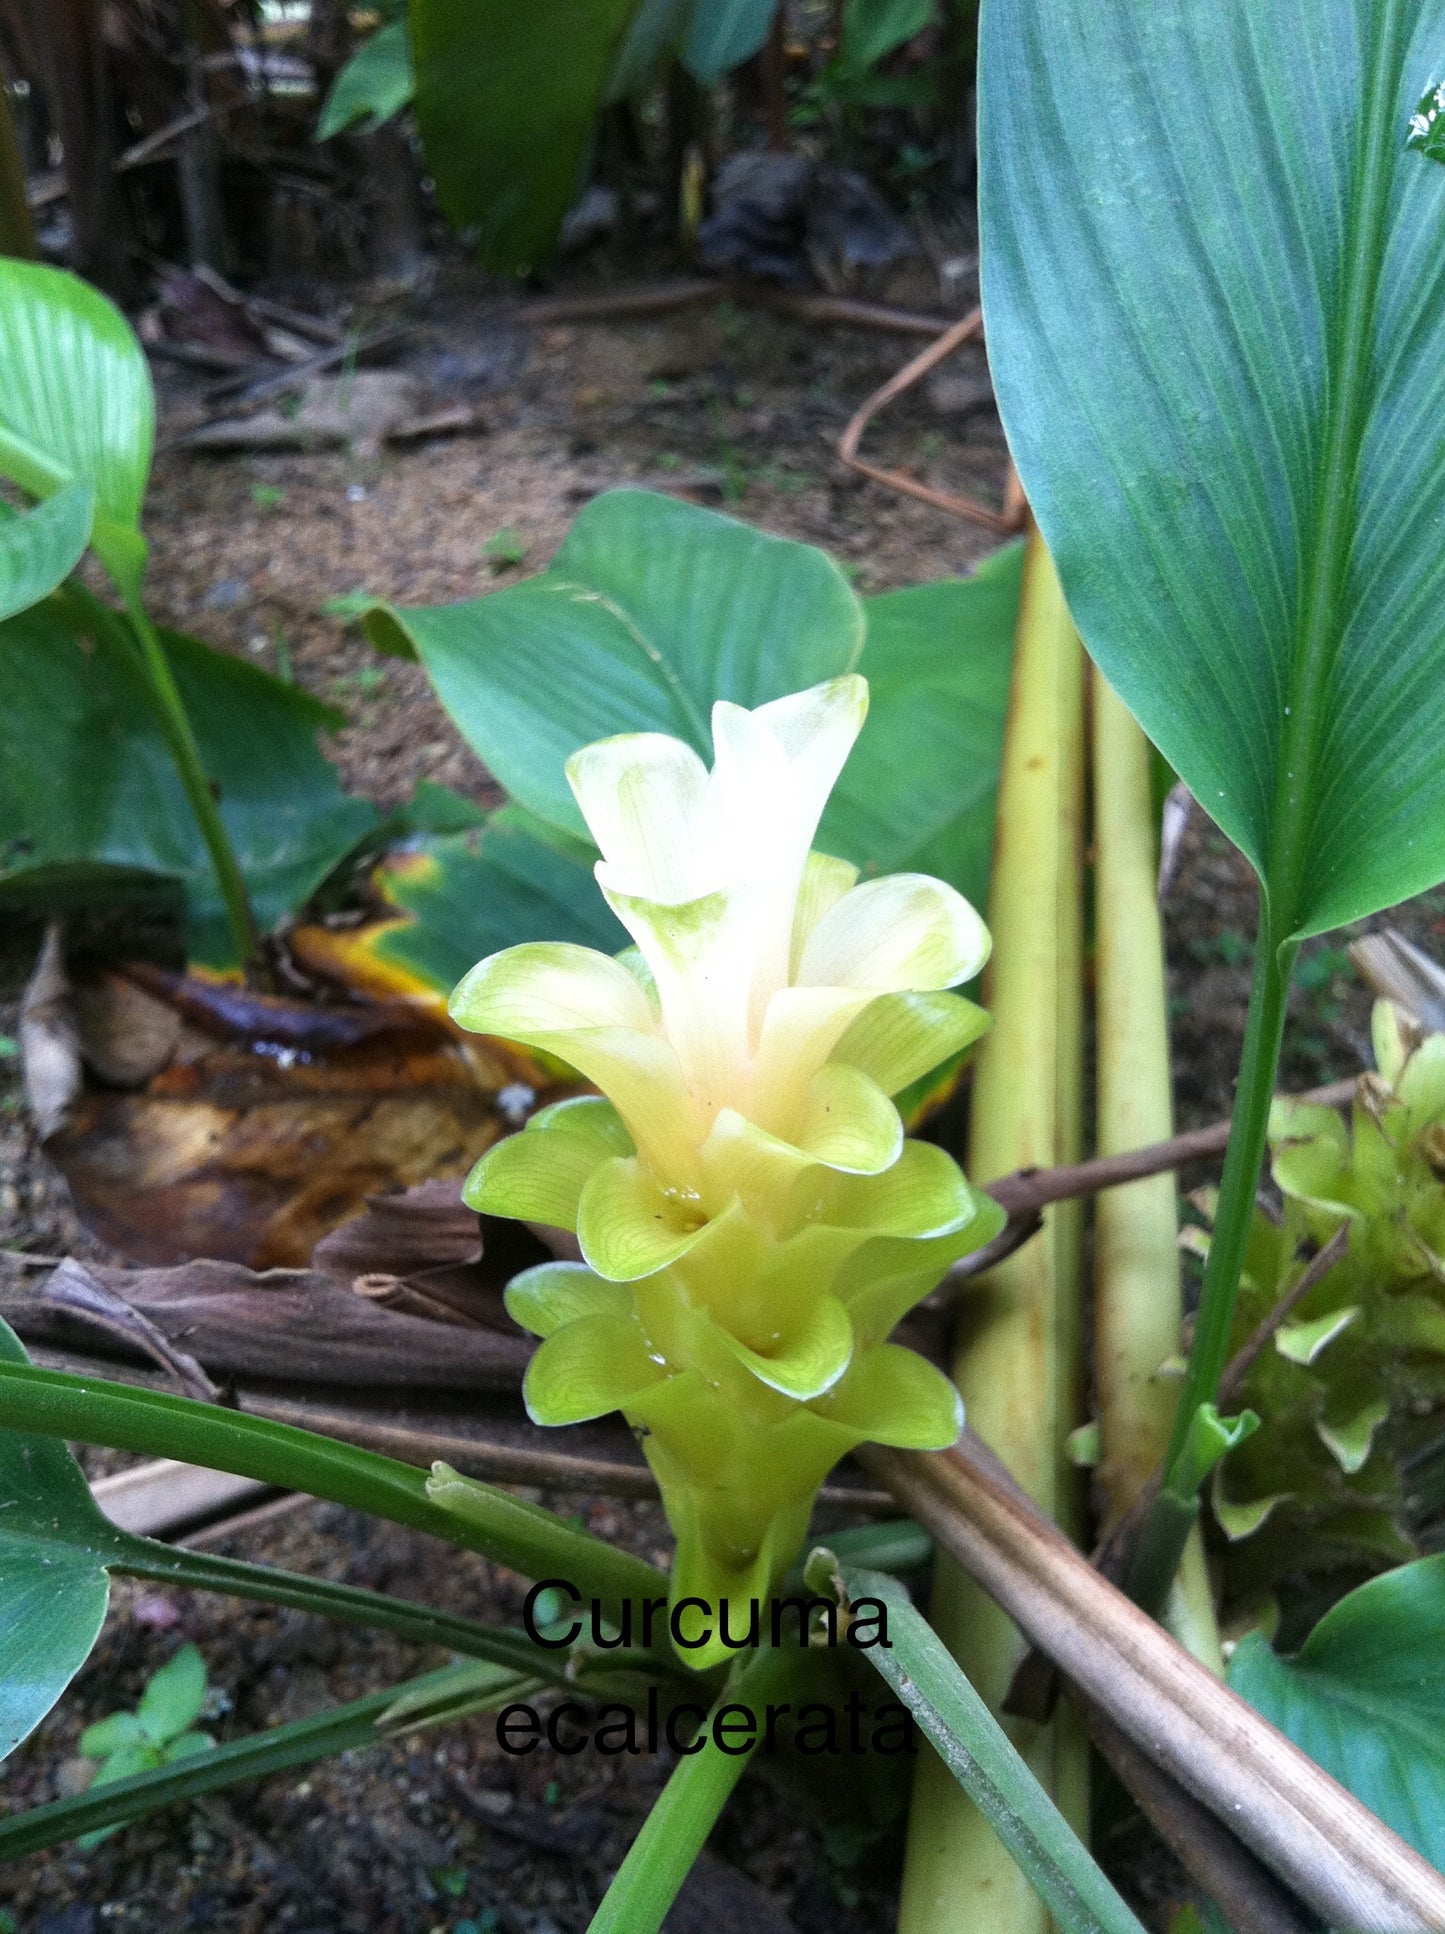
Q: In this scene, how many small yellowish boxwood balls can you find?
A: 0